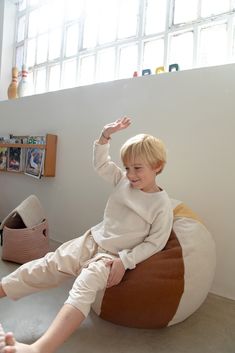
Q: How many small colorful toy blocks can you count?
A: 4